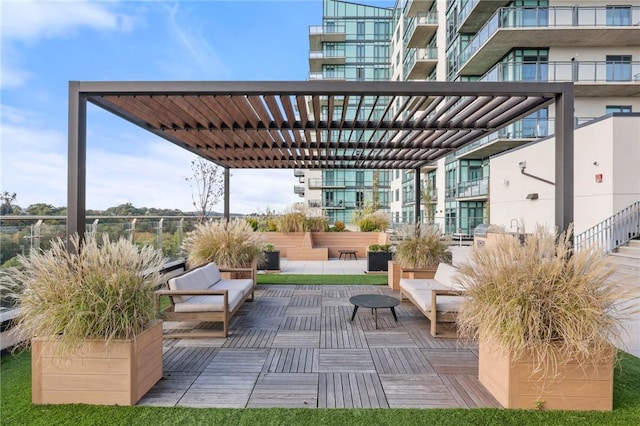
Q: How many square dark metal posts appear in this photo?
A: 4